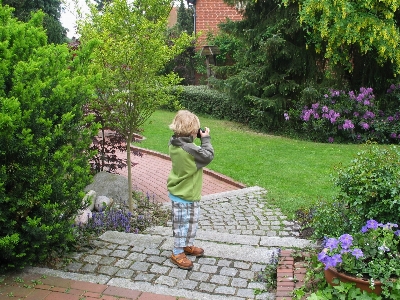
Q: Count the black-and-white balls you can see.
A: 0